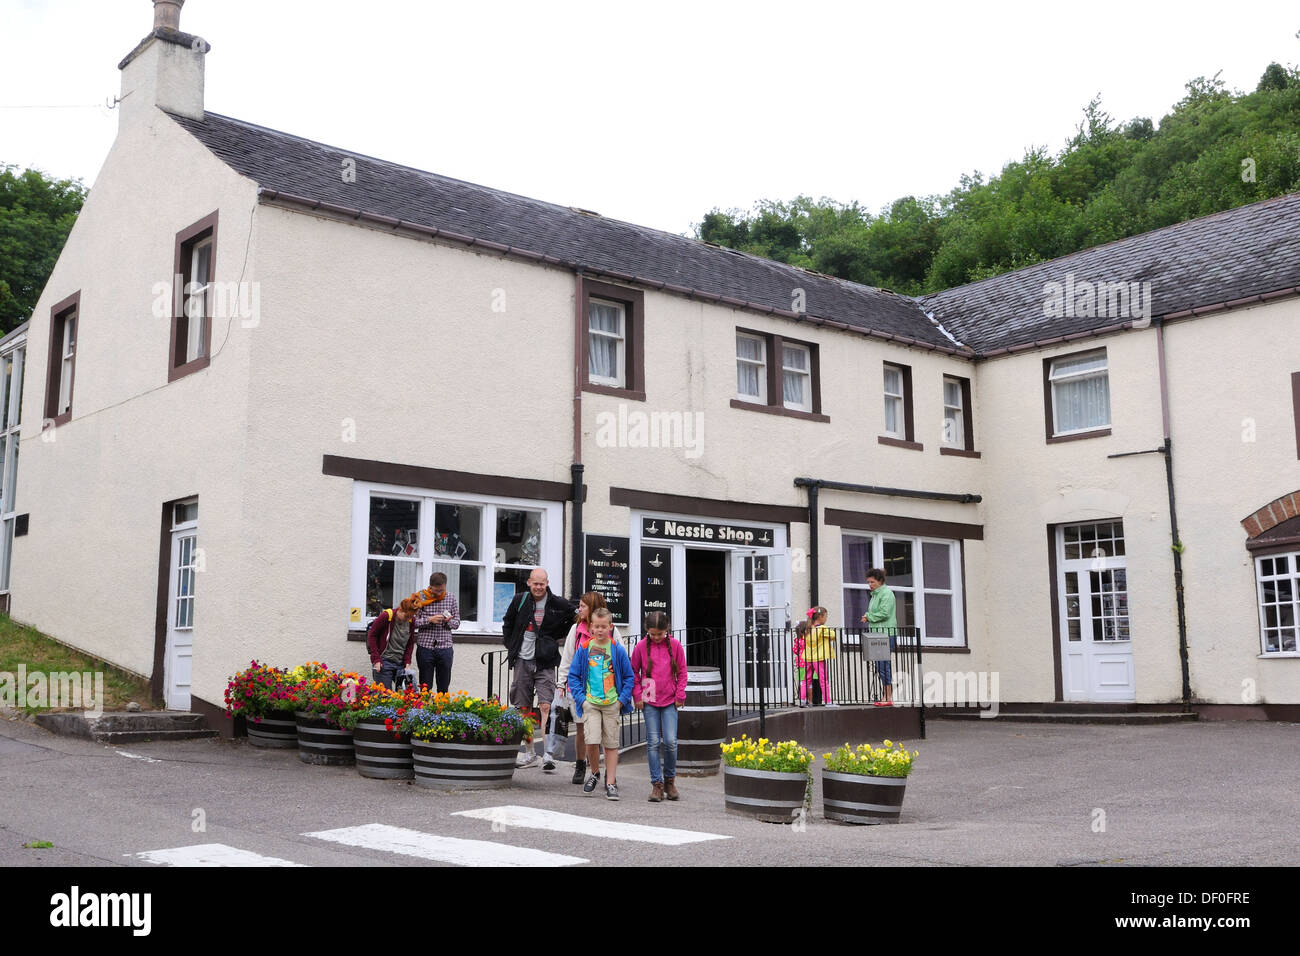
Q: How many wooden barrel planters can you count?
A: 6